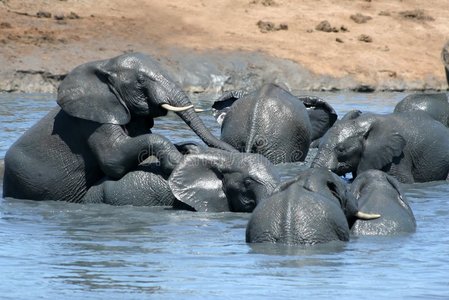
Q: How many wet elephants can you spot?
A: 7